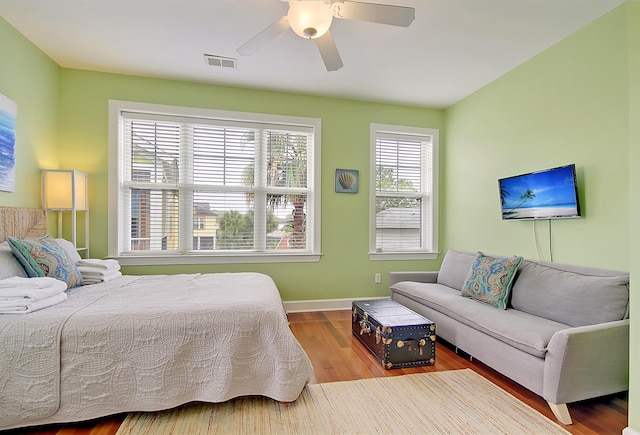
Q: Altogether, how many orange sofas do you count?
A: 0